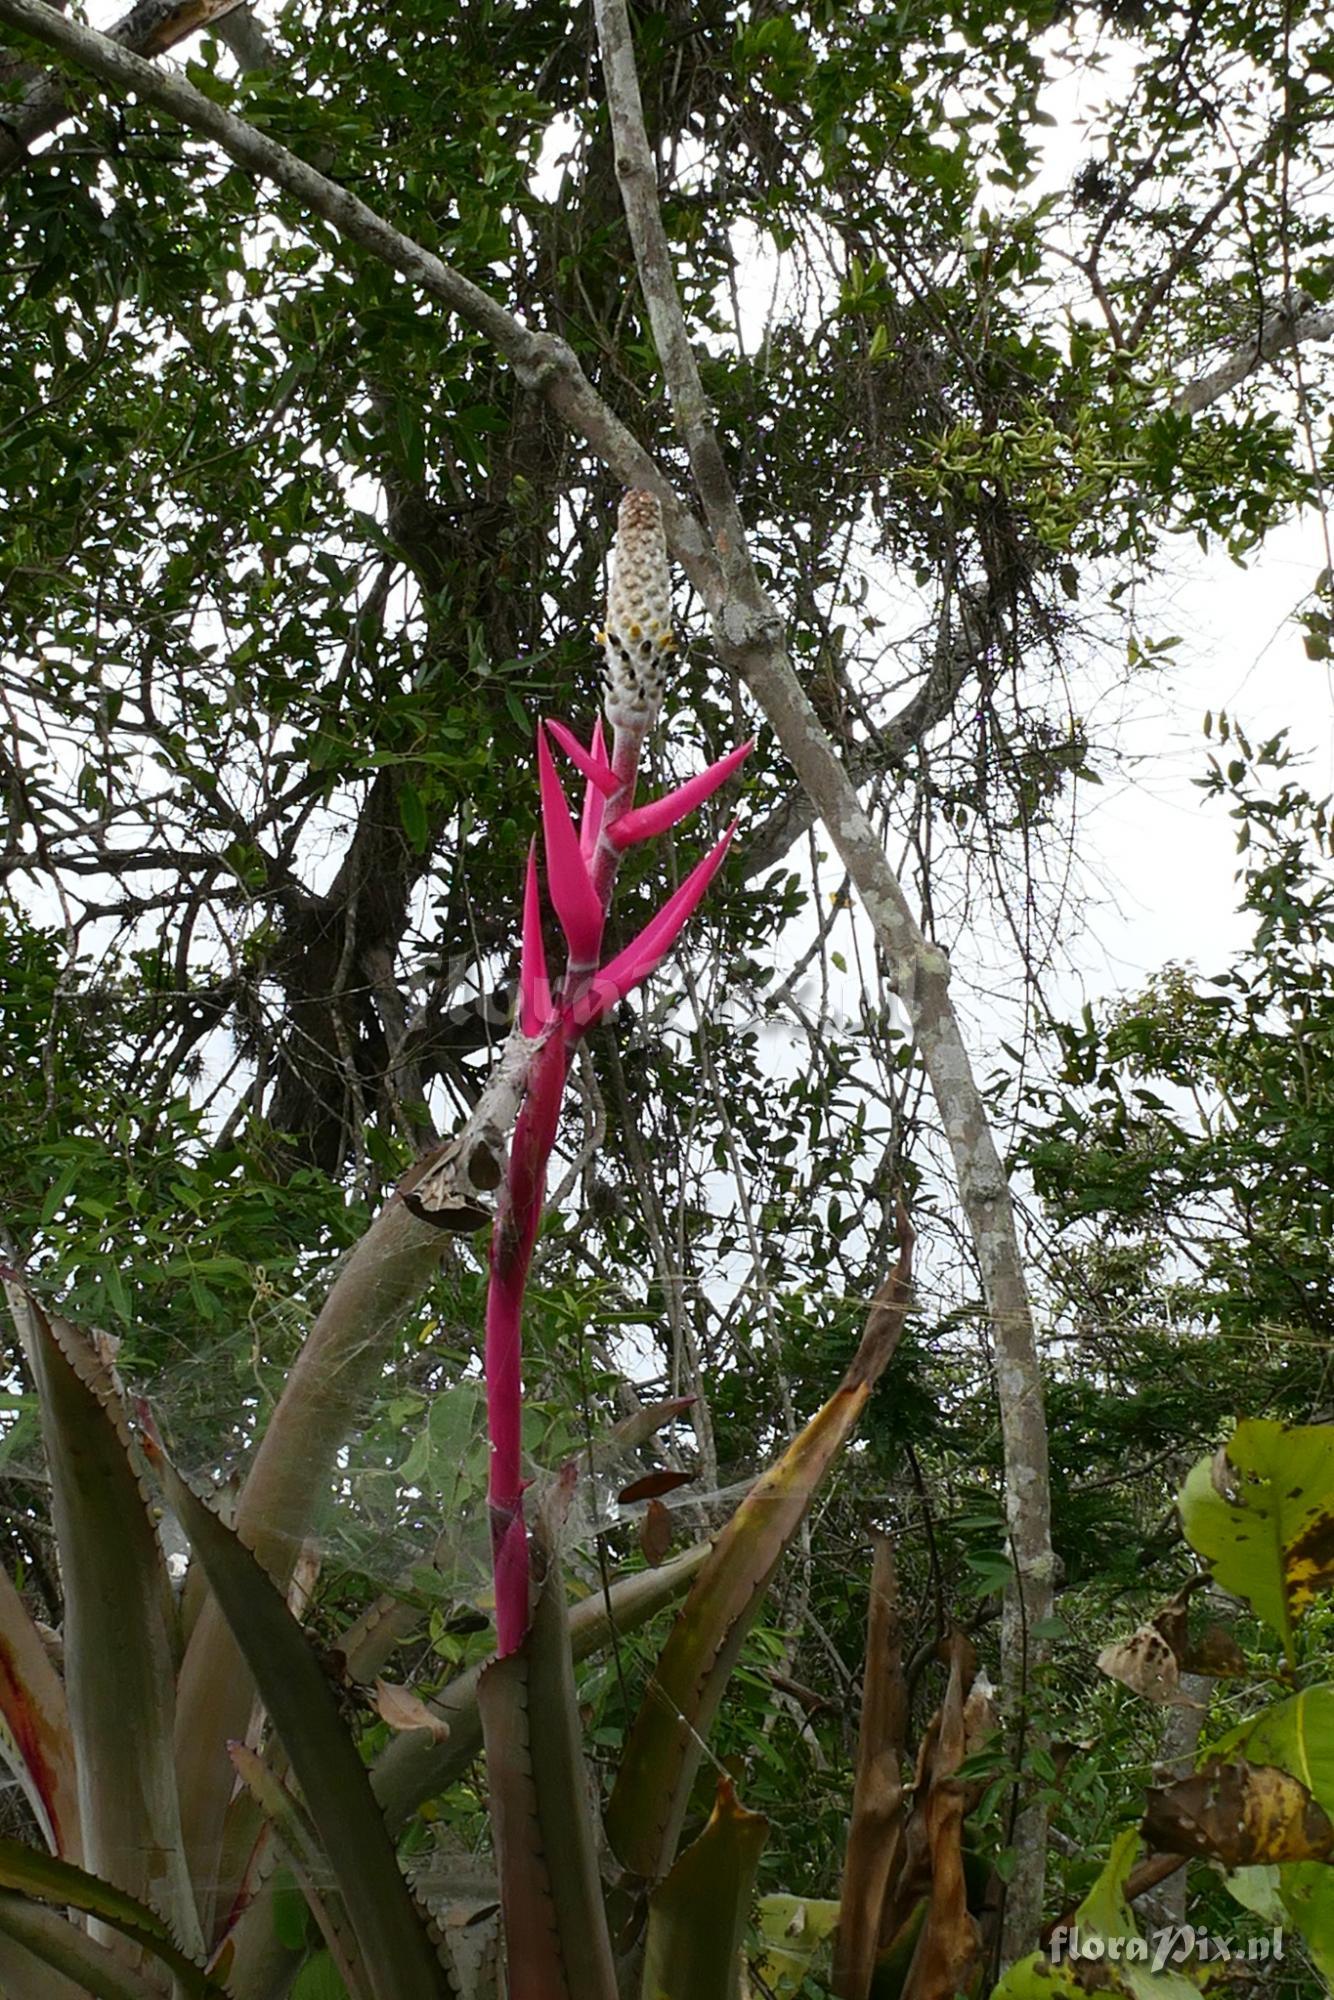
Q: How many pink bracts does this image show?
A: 6